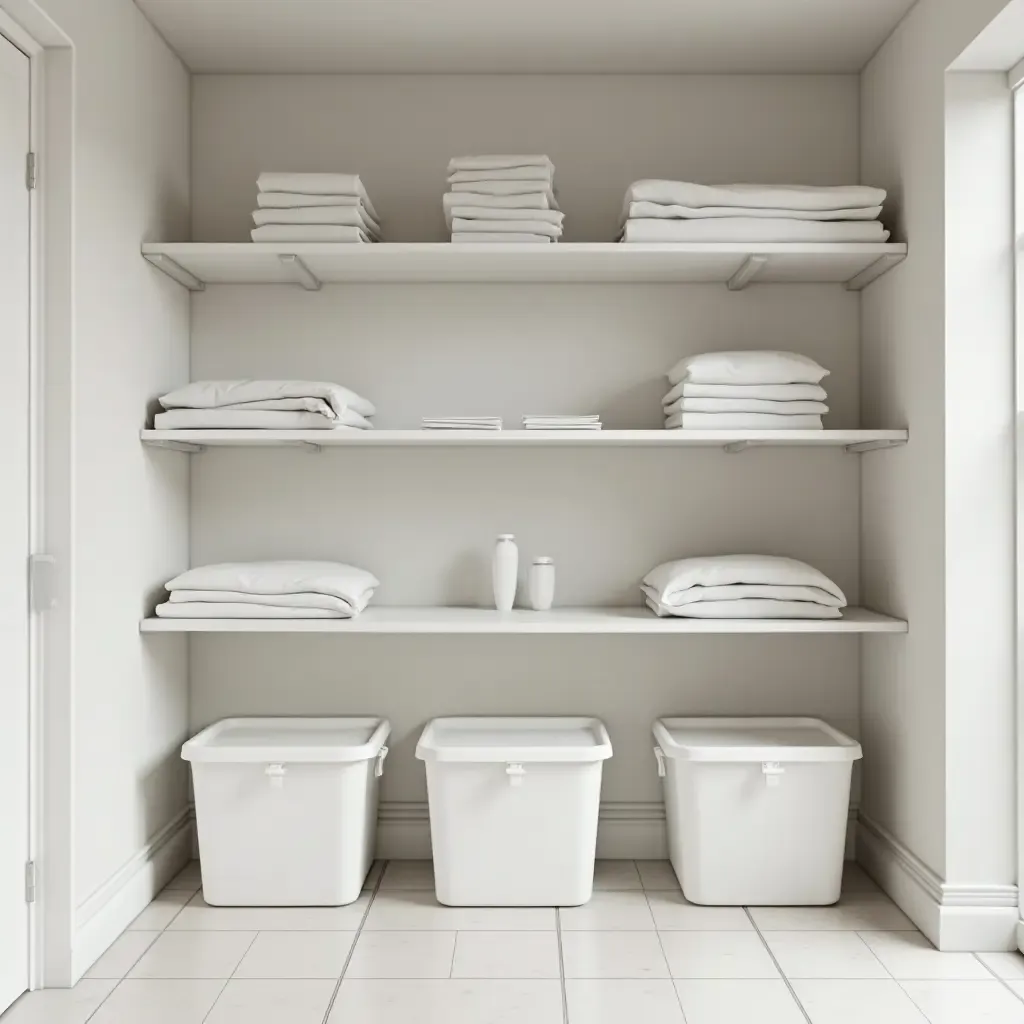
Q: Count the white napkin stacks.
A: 2